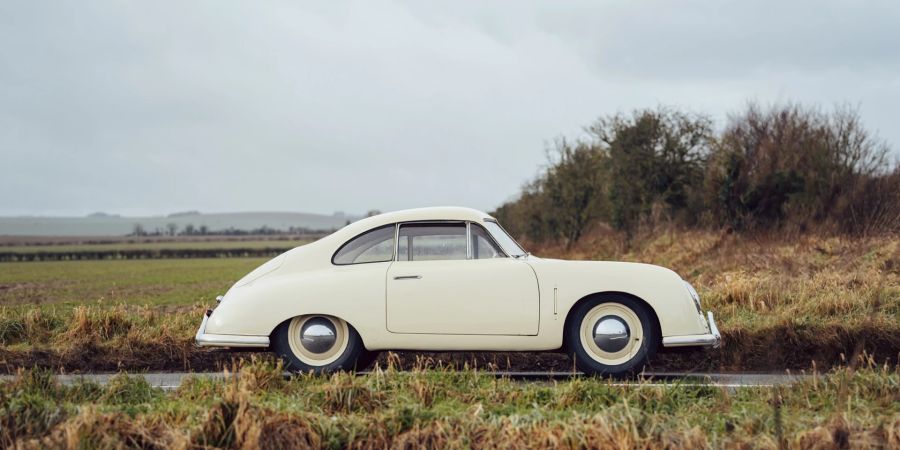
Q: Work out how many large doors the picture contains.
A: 1